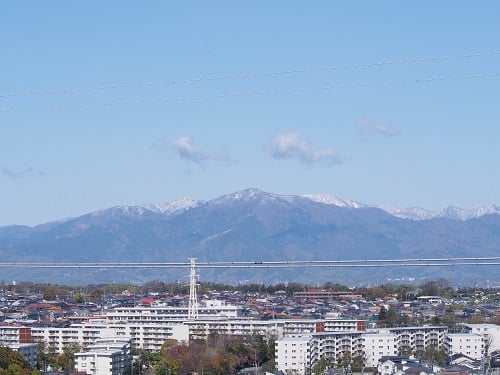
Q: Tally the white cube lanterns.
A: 0